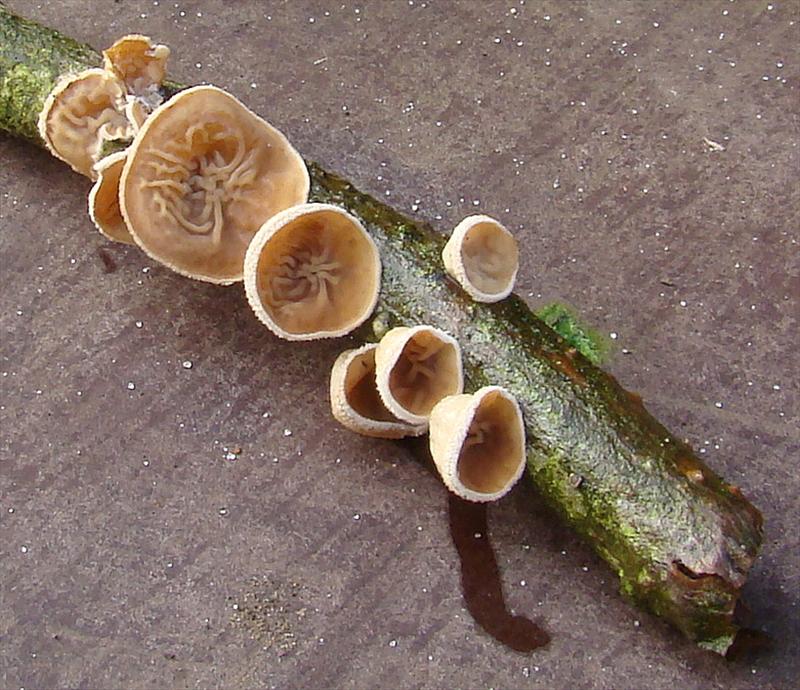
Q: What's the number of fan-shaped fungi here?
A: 9